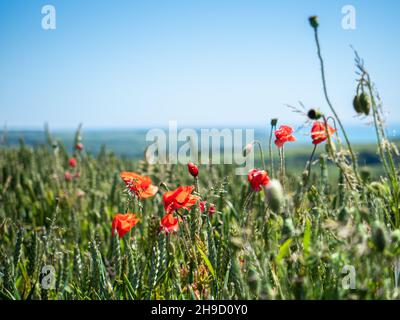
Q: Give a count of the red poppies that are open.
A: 7